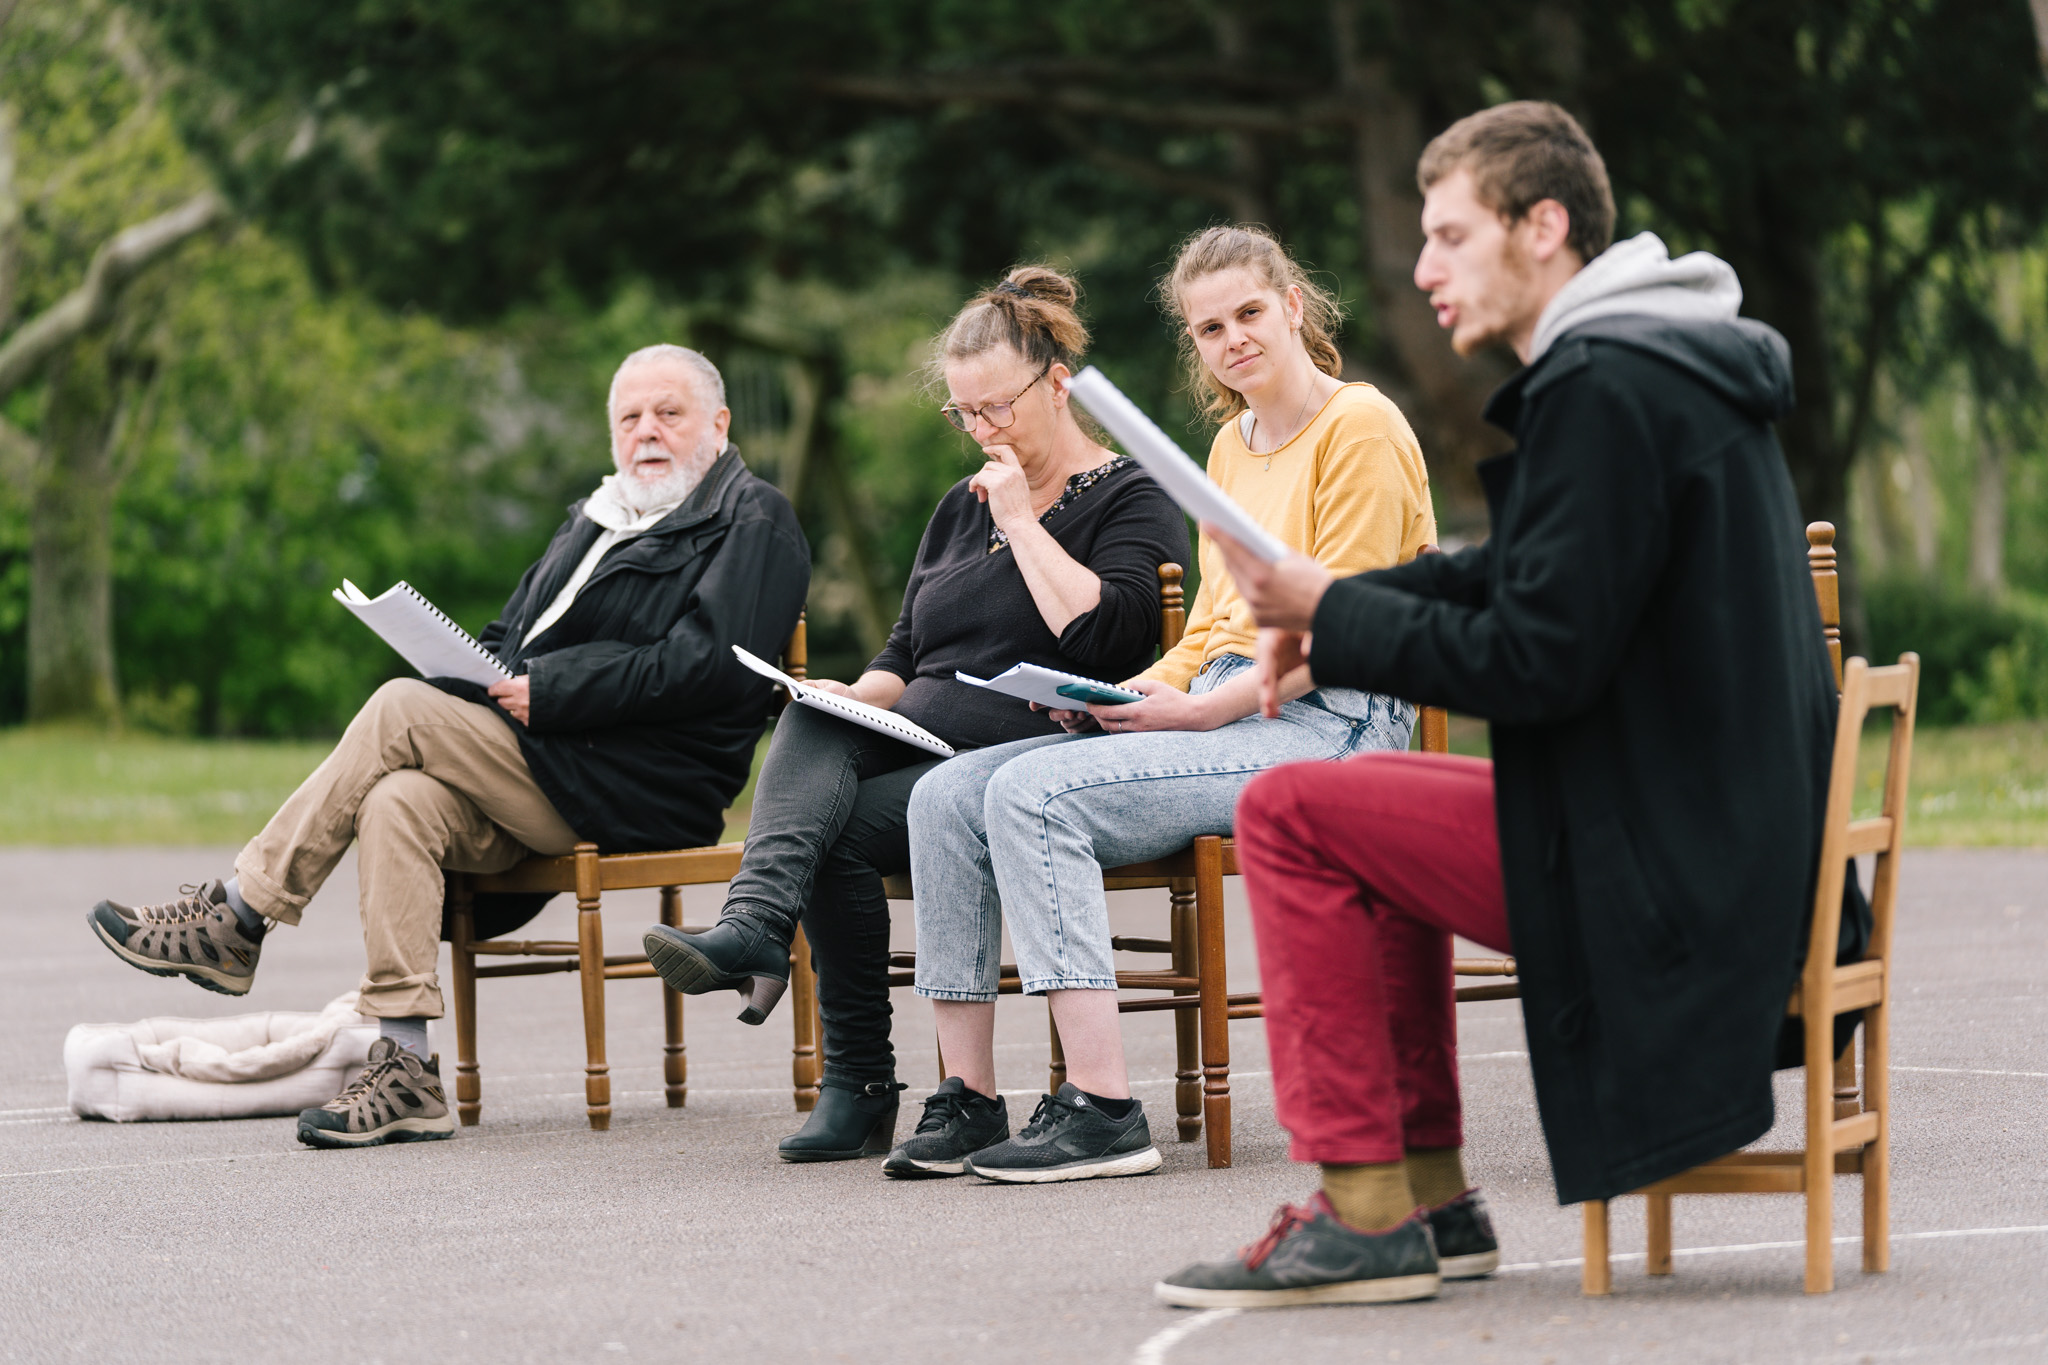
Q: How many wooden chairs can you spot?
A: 5